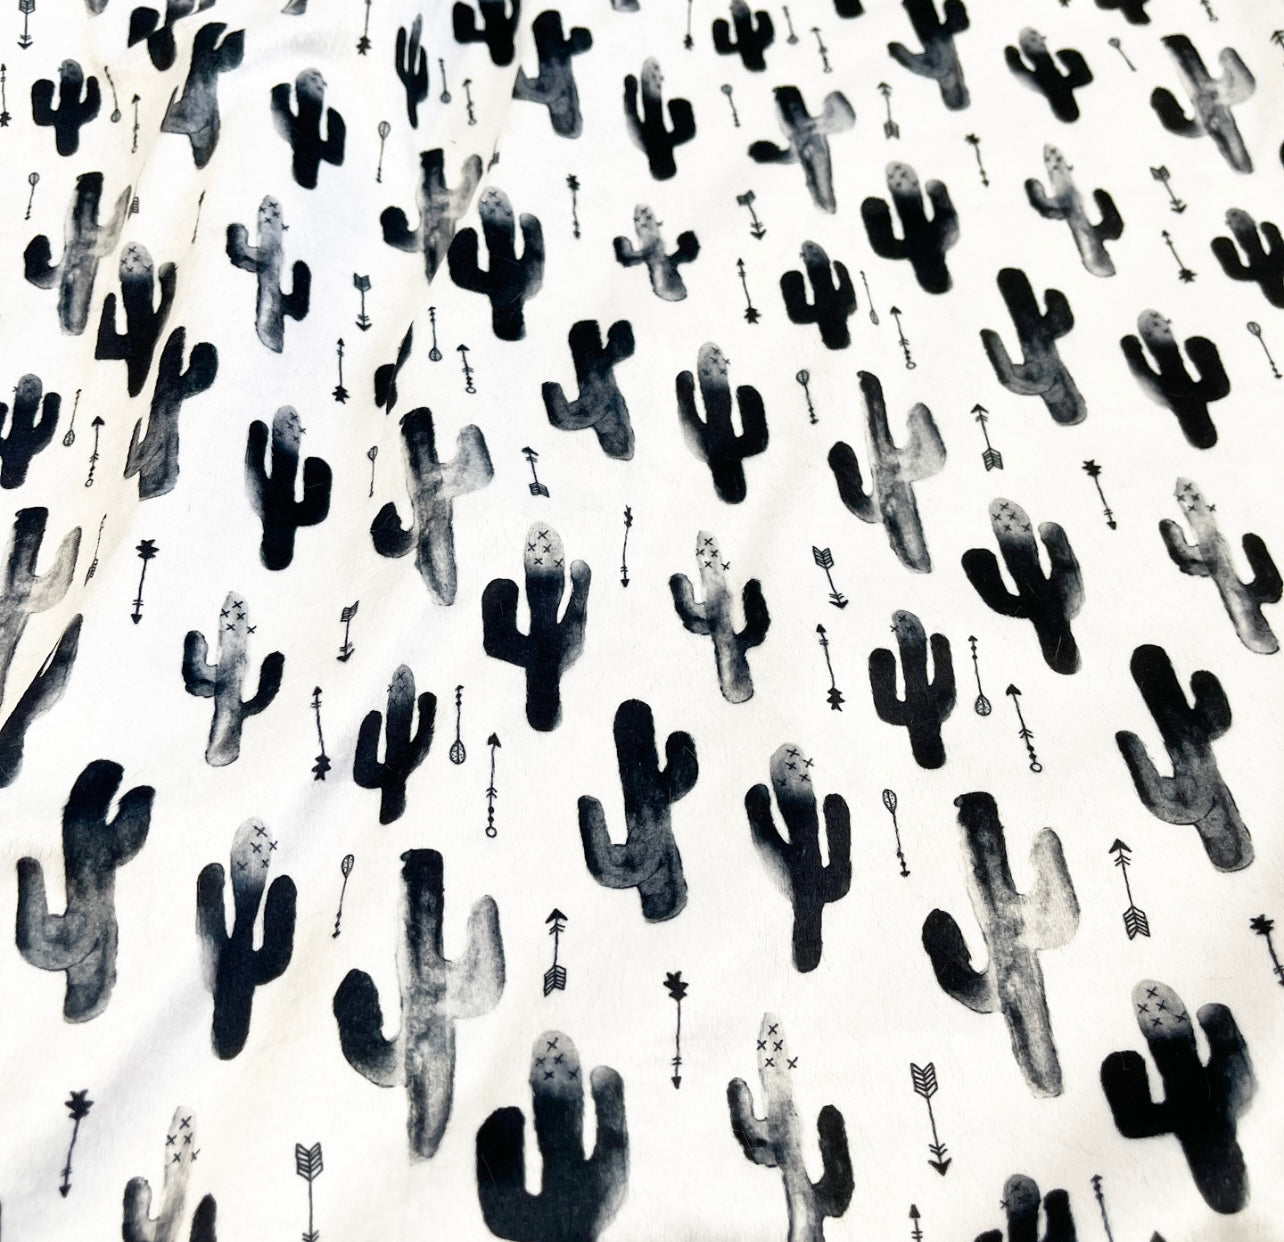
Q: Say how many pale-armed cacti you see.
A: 9